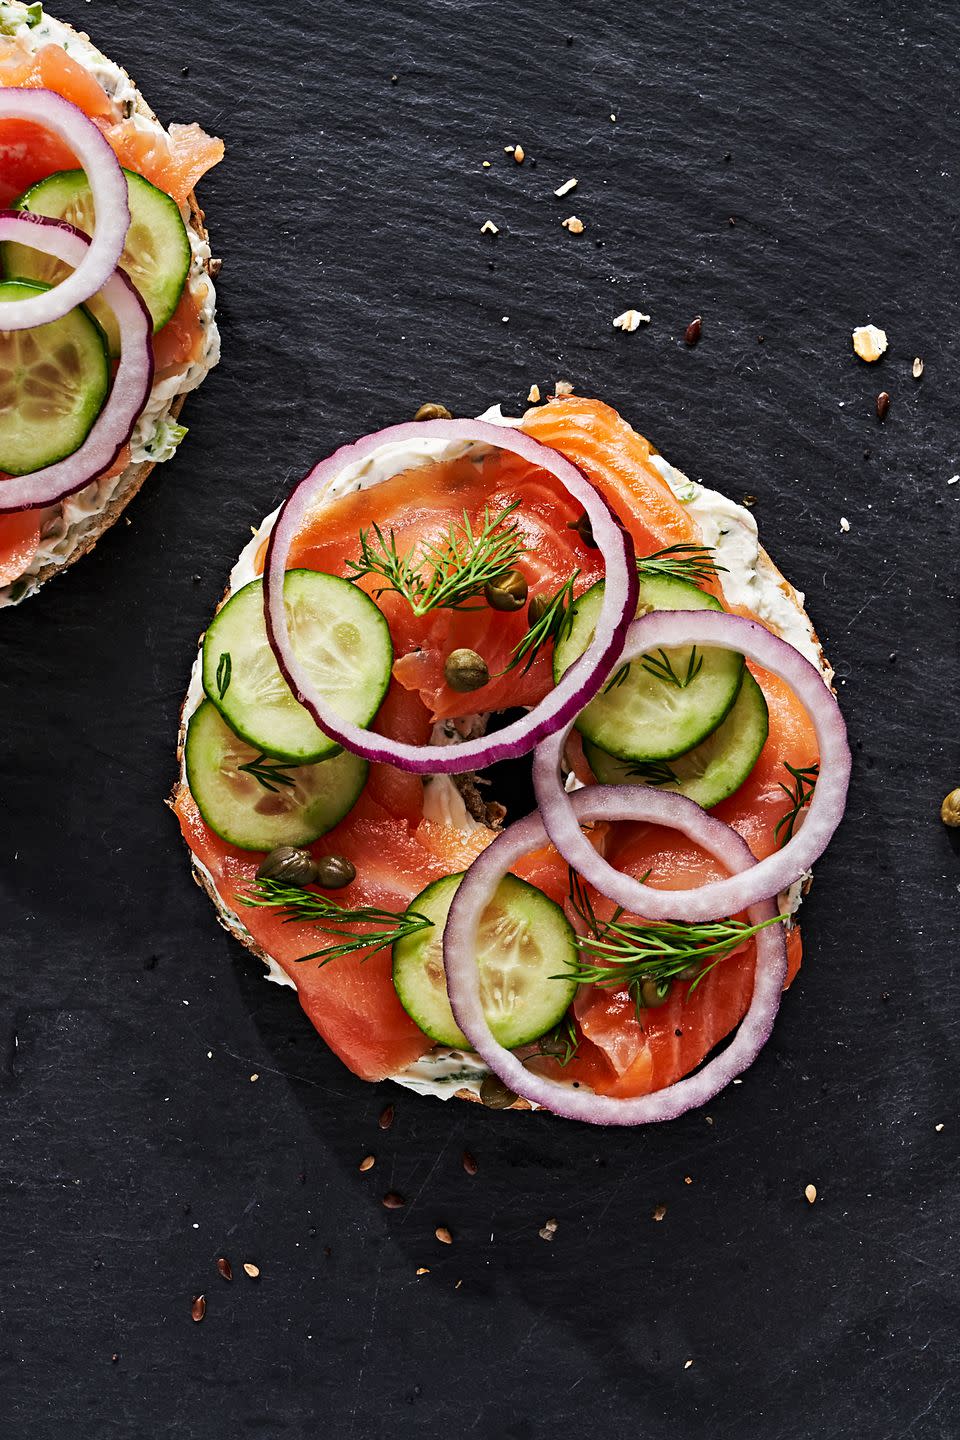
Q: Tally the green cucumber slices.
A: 7